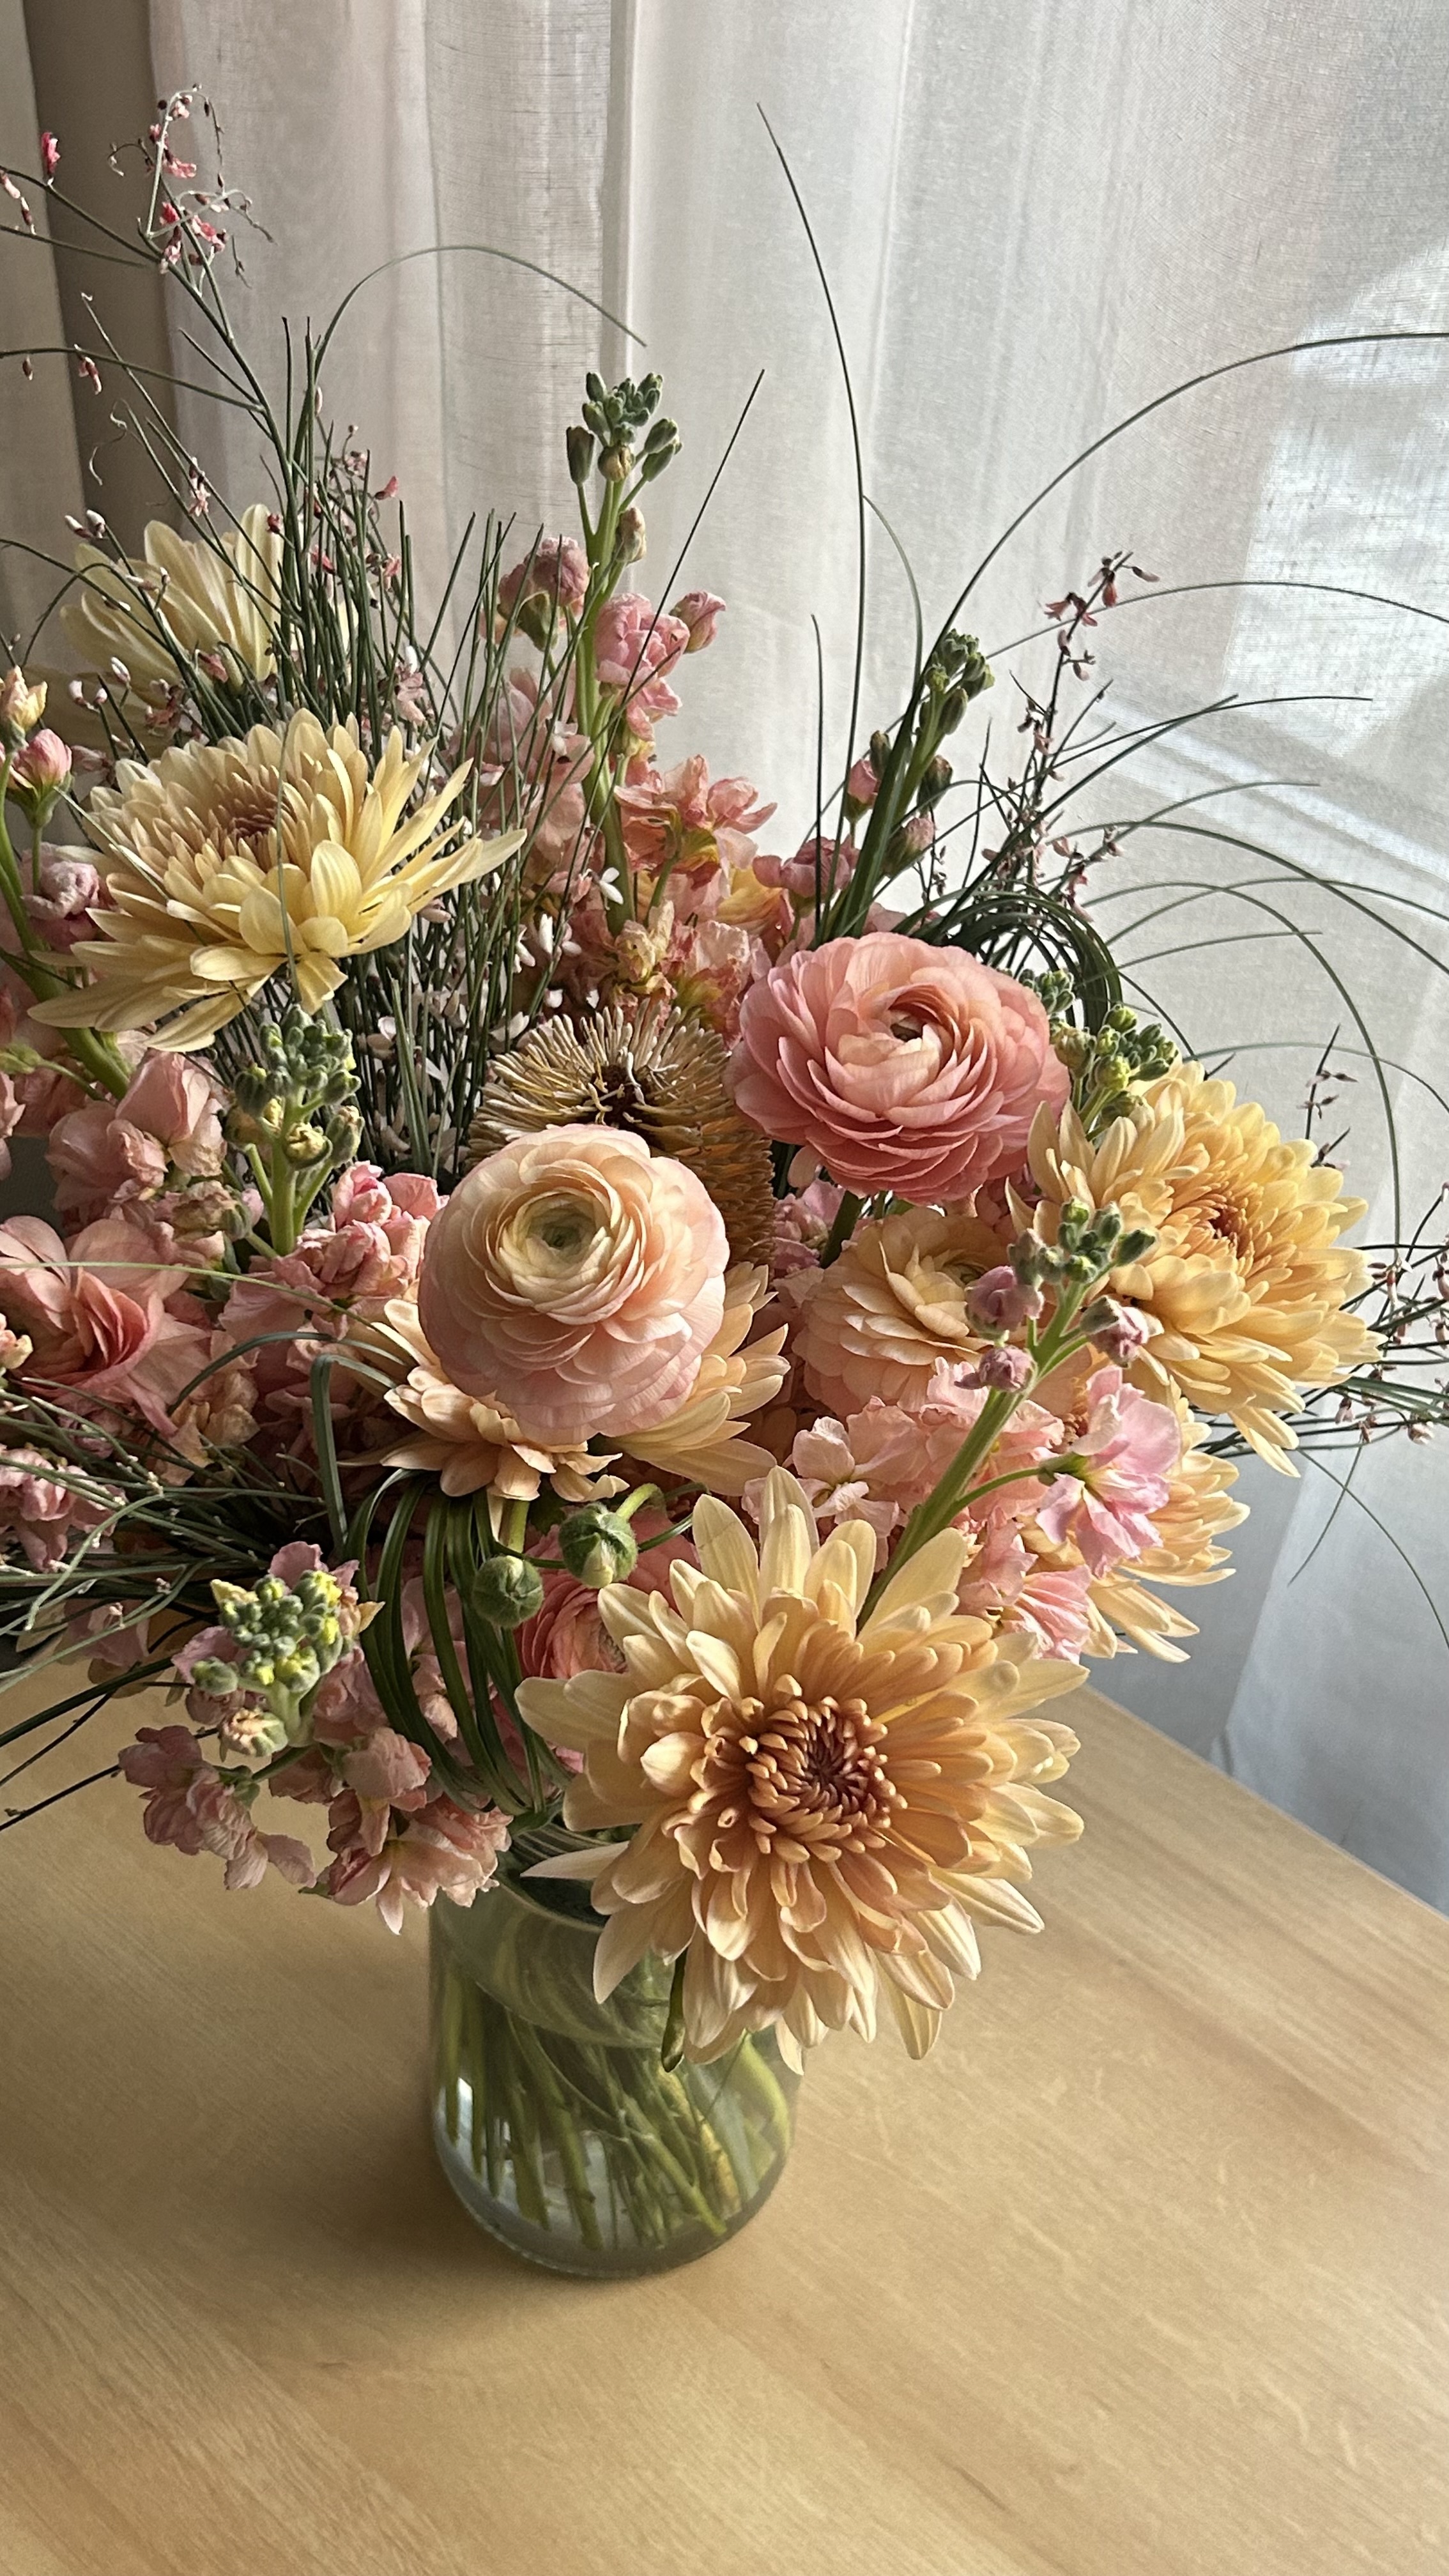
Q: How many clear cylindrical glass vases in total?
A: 1